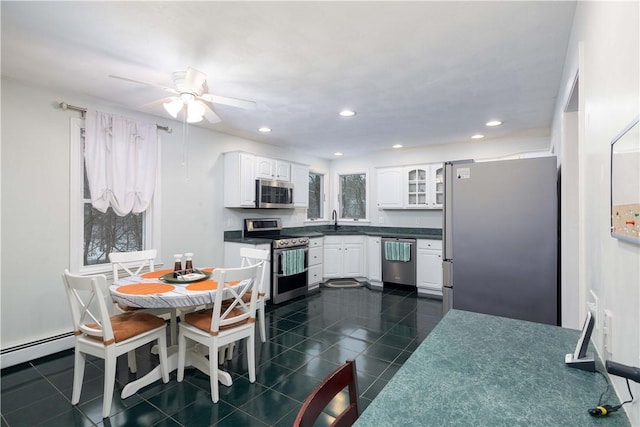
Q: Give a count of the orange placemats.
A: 4